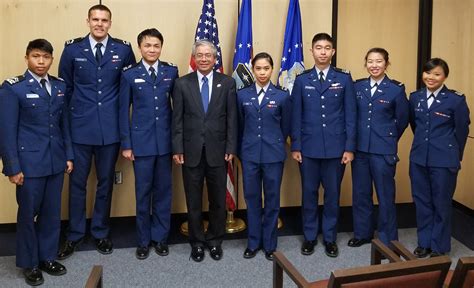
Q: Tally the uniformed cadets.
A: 7